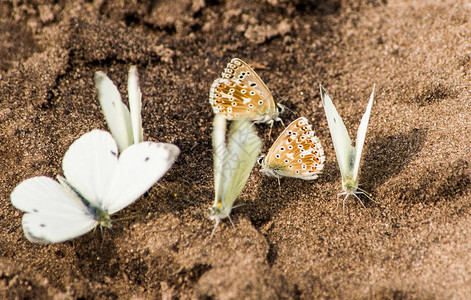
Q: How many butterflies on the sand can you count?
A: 6